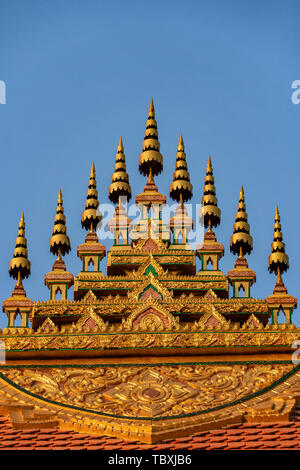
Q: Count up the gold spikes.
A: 9